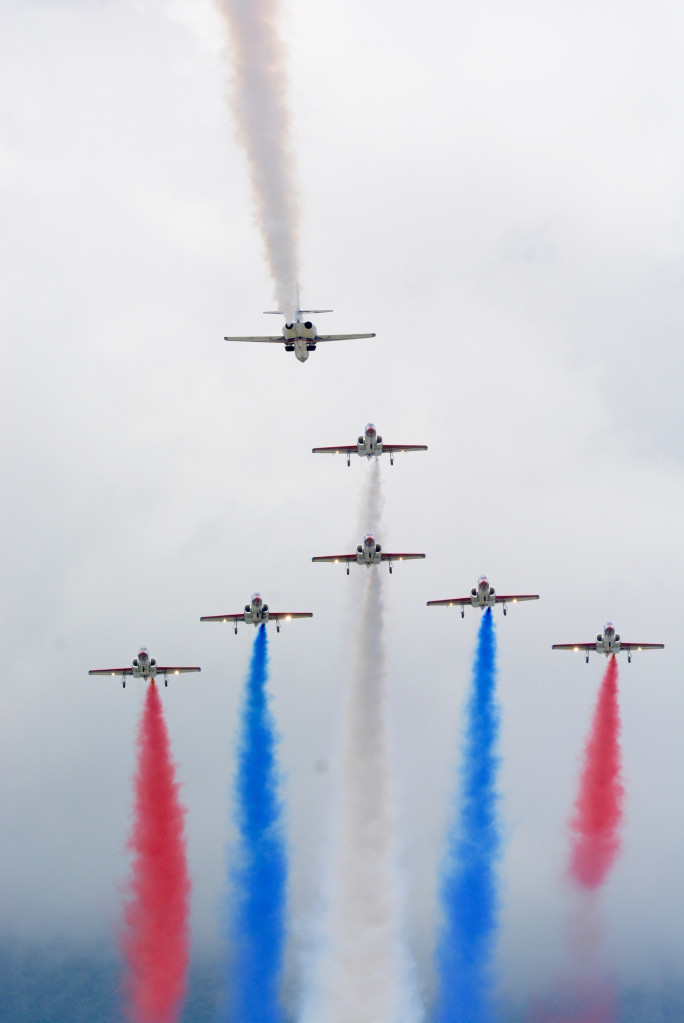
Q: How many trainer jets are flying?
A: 7